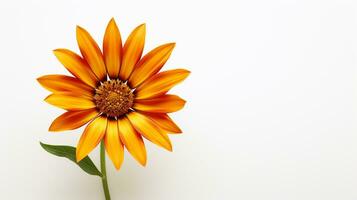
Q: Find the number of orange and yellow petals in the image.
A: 15